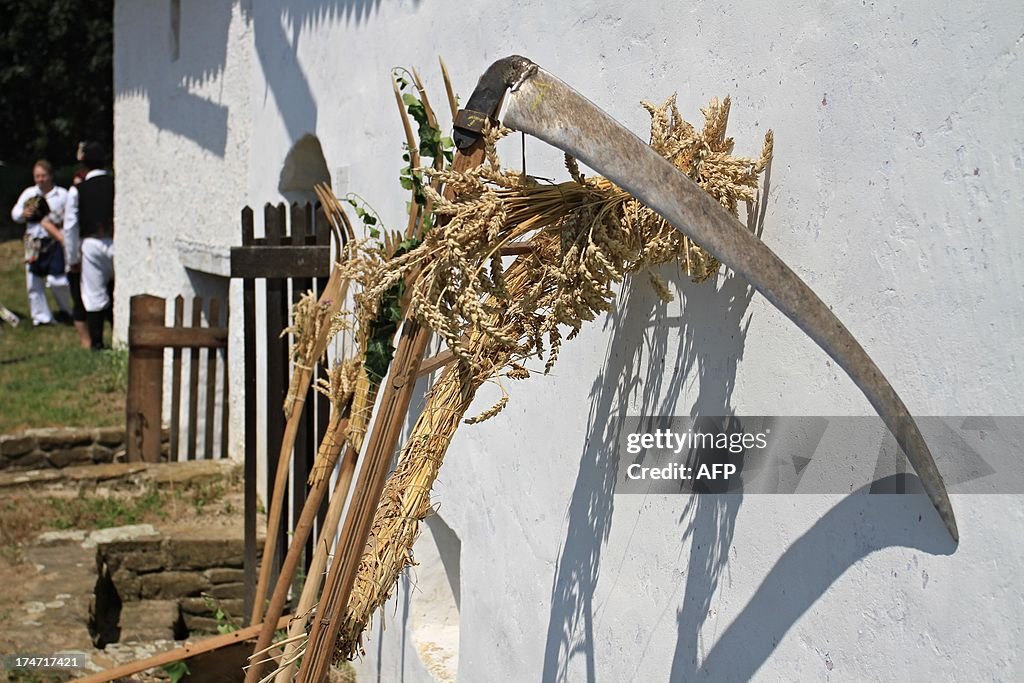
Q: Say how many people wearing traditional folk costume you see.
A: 2